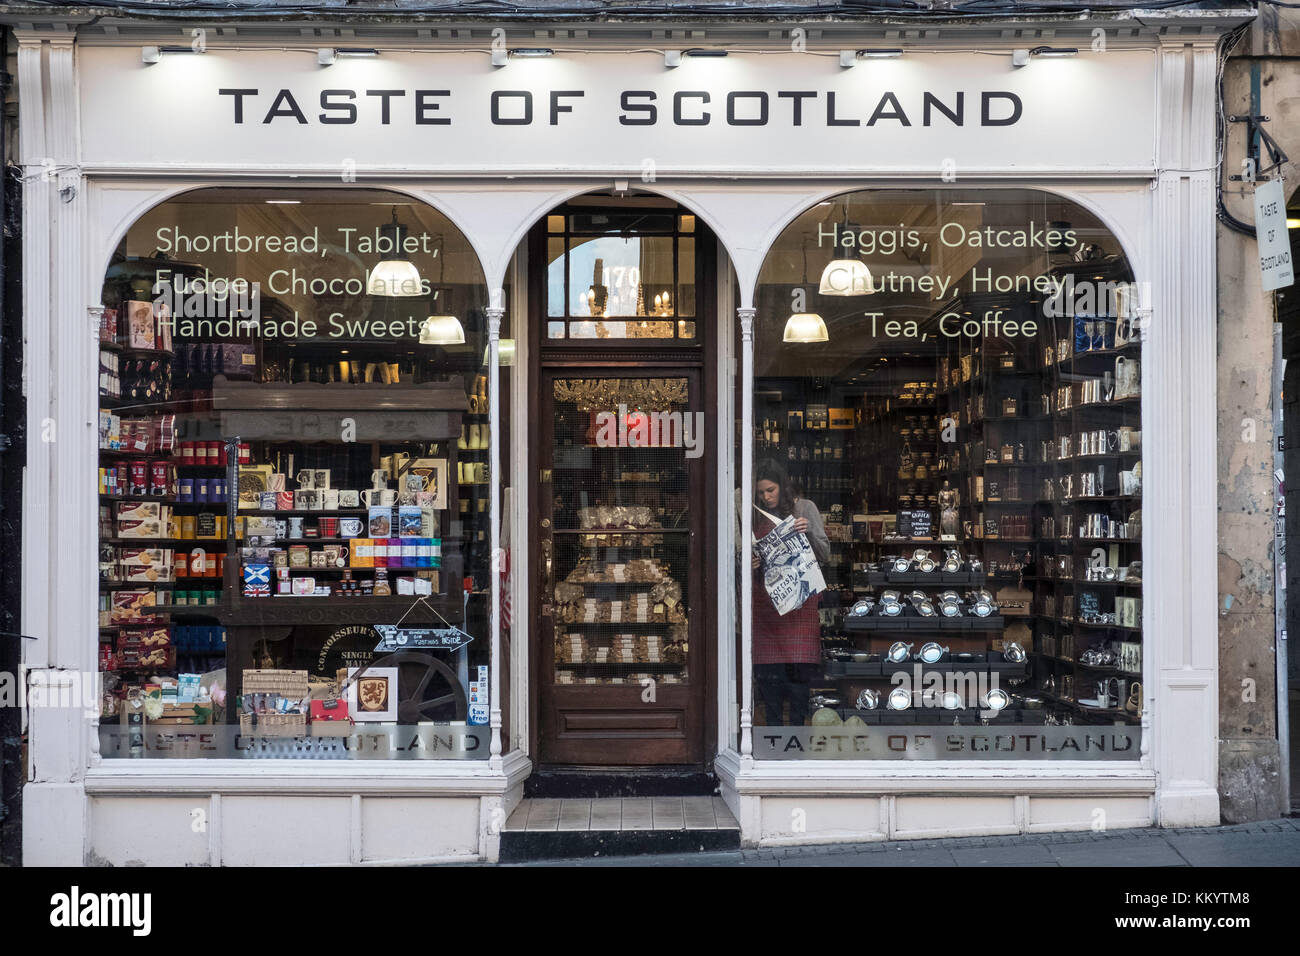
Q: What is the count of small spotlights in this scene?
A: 6